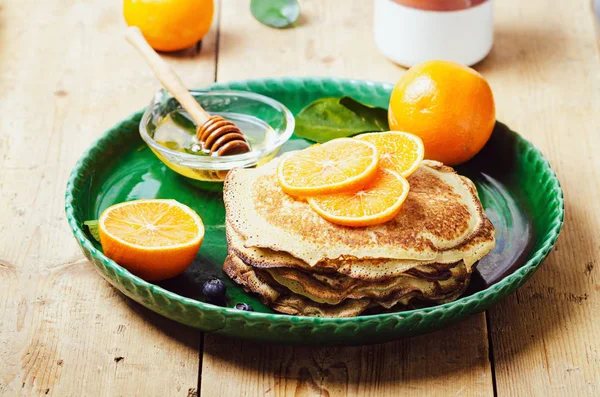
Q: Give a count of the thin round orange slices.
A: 3